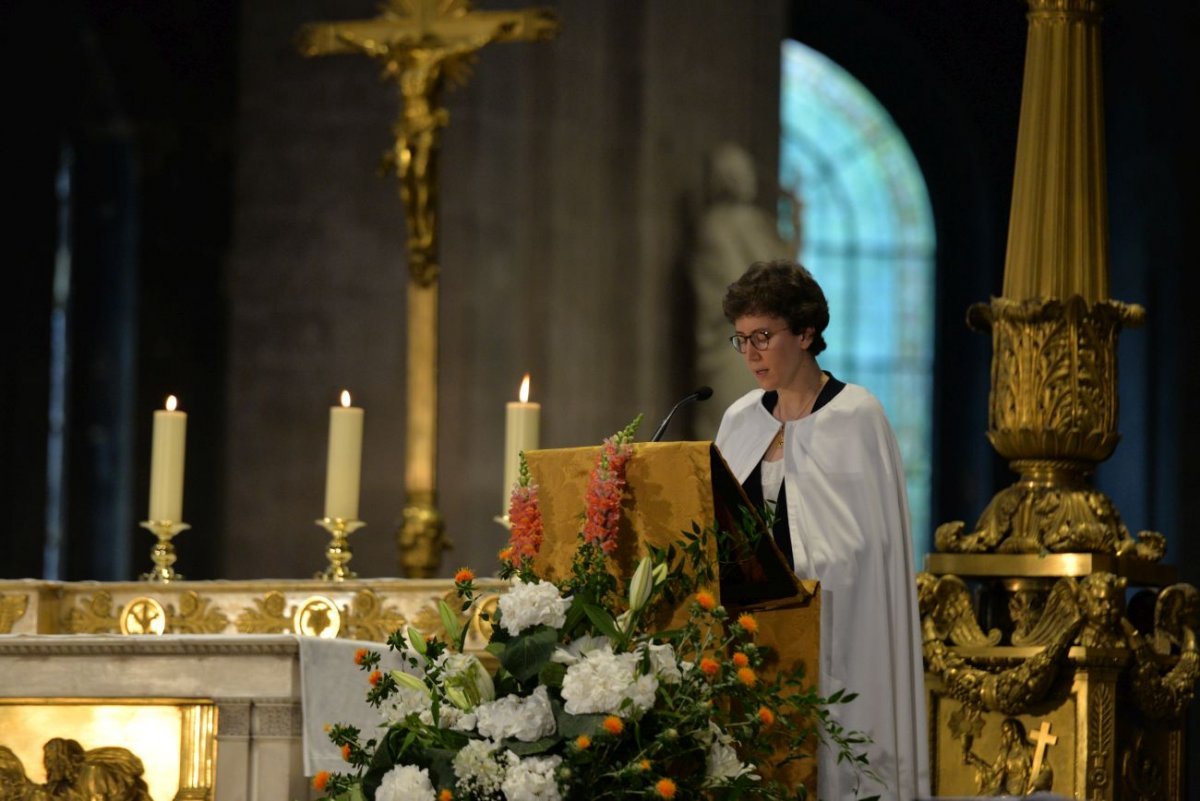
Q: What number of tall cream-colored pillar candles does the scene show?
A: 3